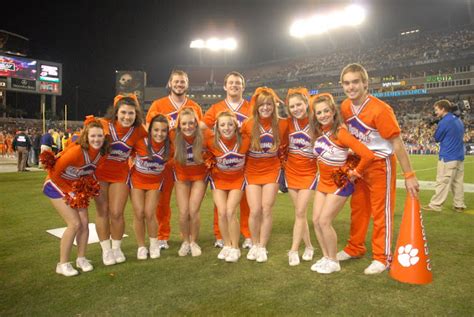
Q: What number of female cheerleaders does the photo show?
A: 8